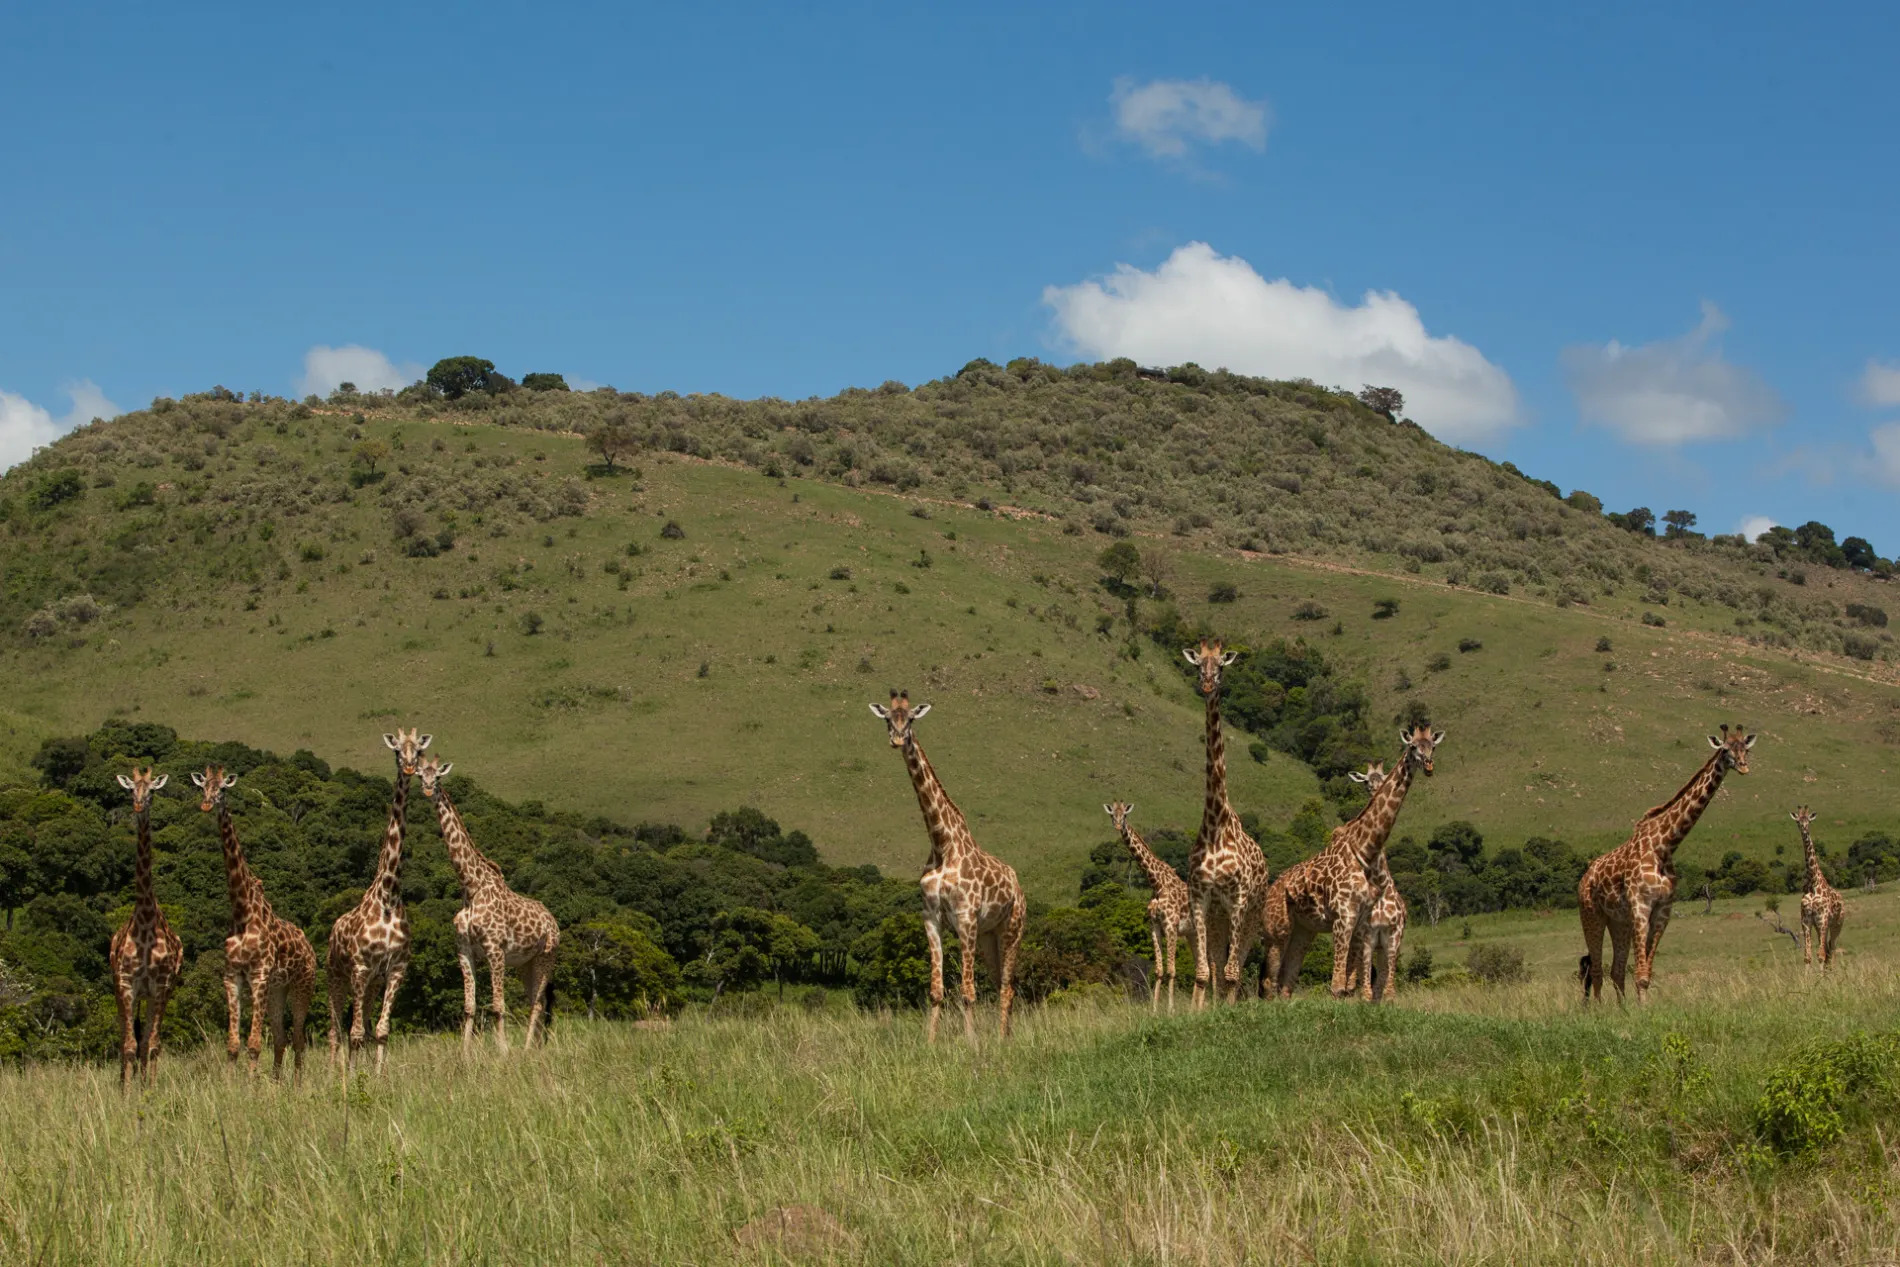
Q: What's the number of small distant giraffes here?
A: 2